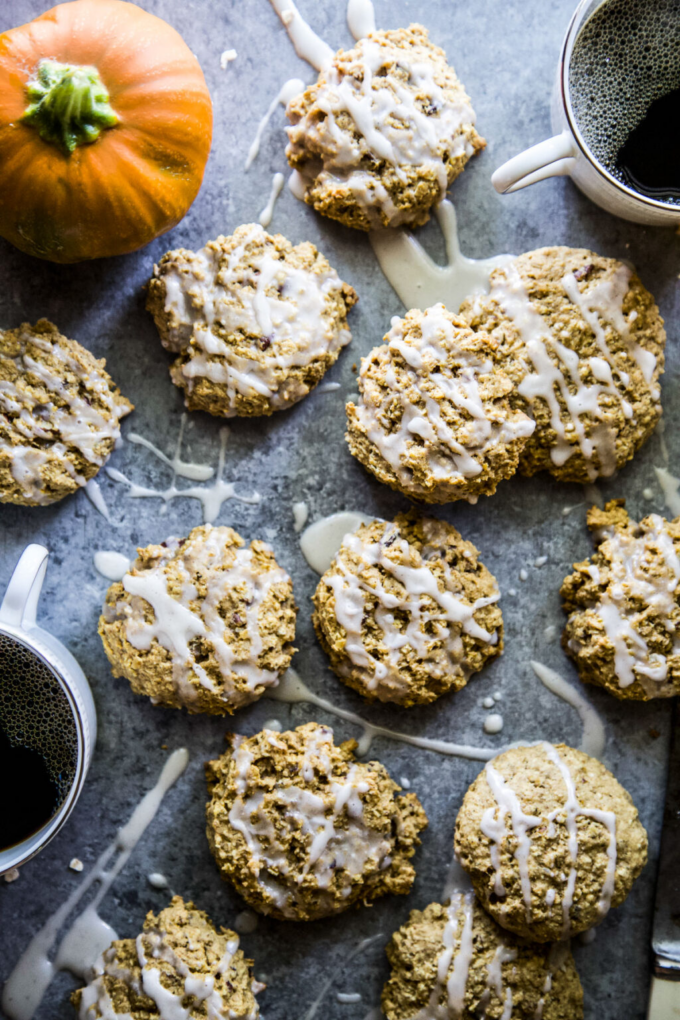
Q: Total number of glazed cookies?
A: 12